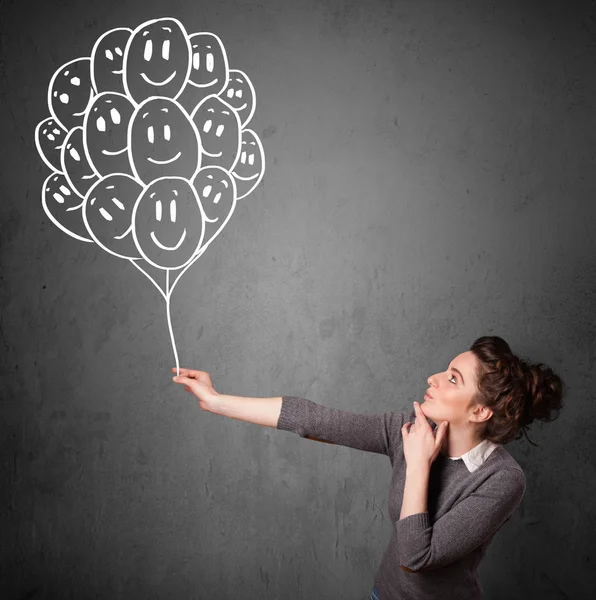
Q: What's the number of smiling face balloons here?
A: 15